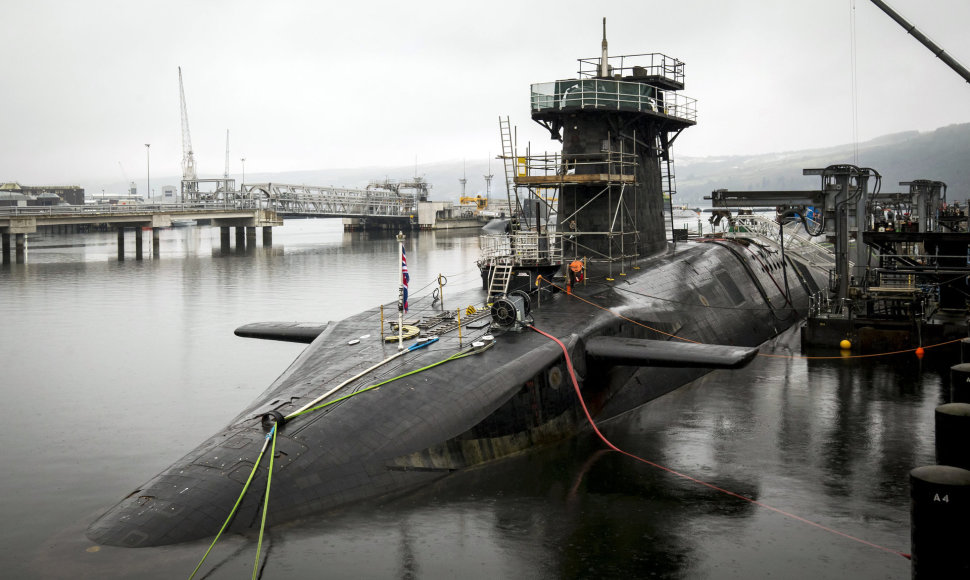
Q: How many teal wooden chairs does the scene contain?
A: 0